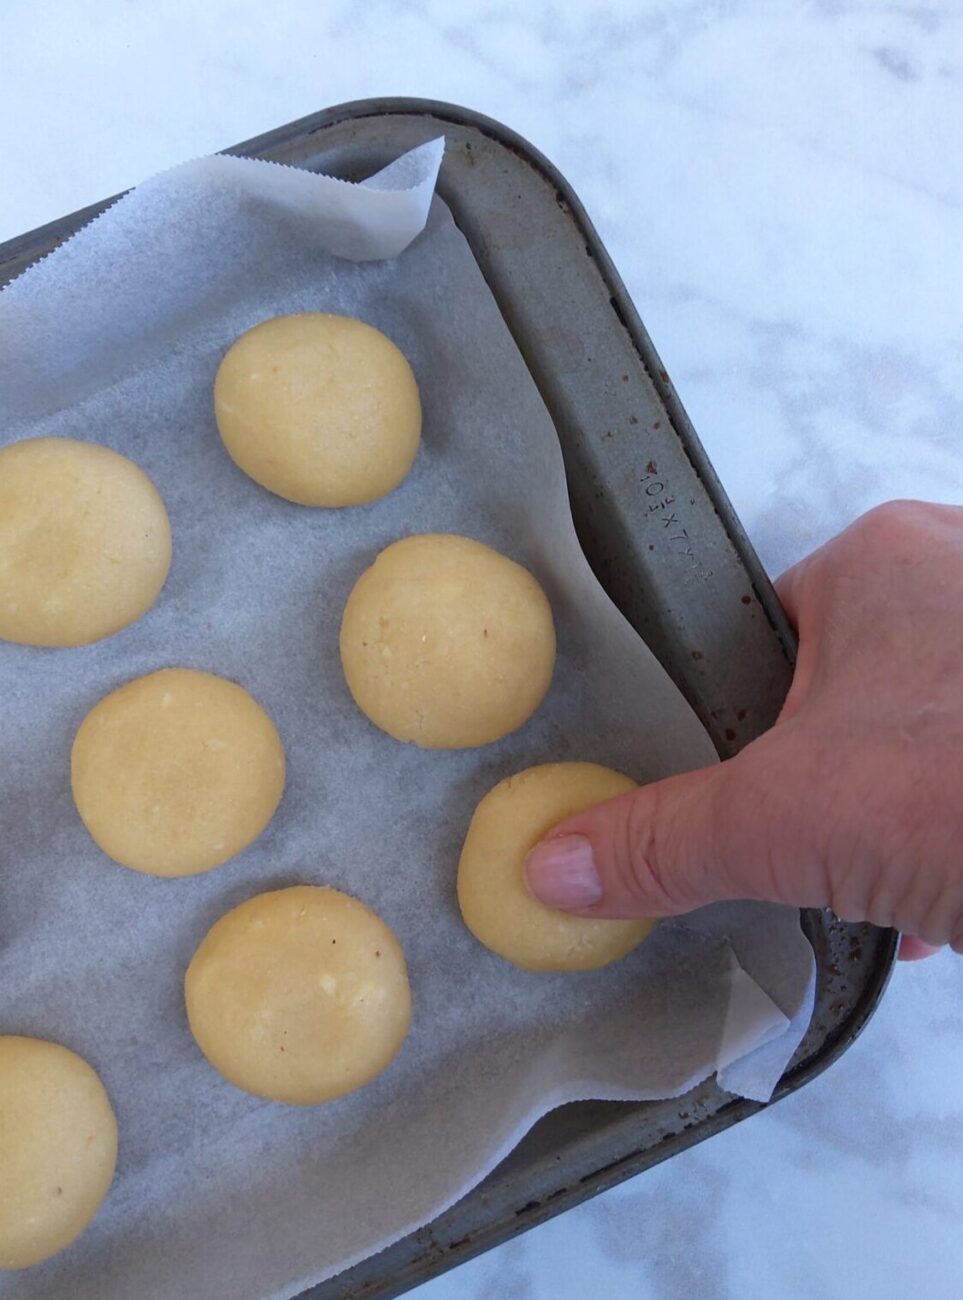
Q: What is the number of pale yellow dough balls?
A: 7